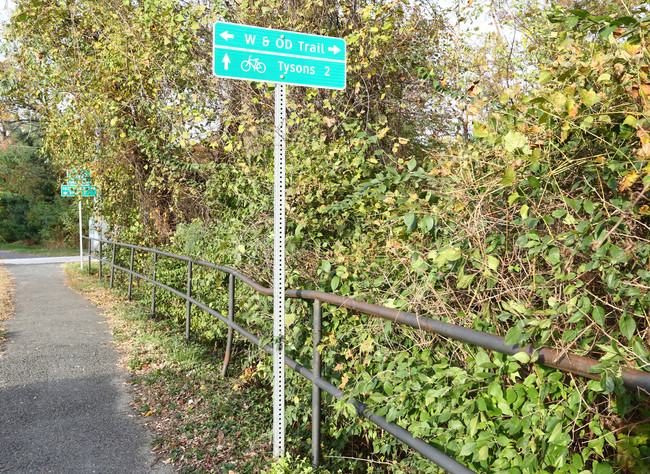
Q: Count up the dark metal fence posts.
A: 8